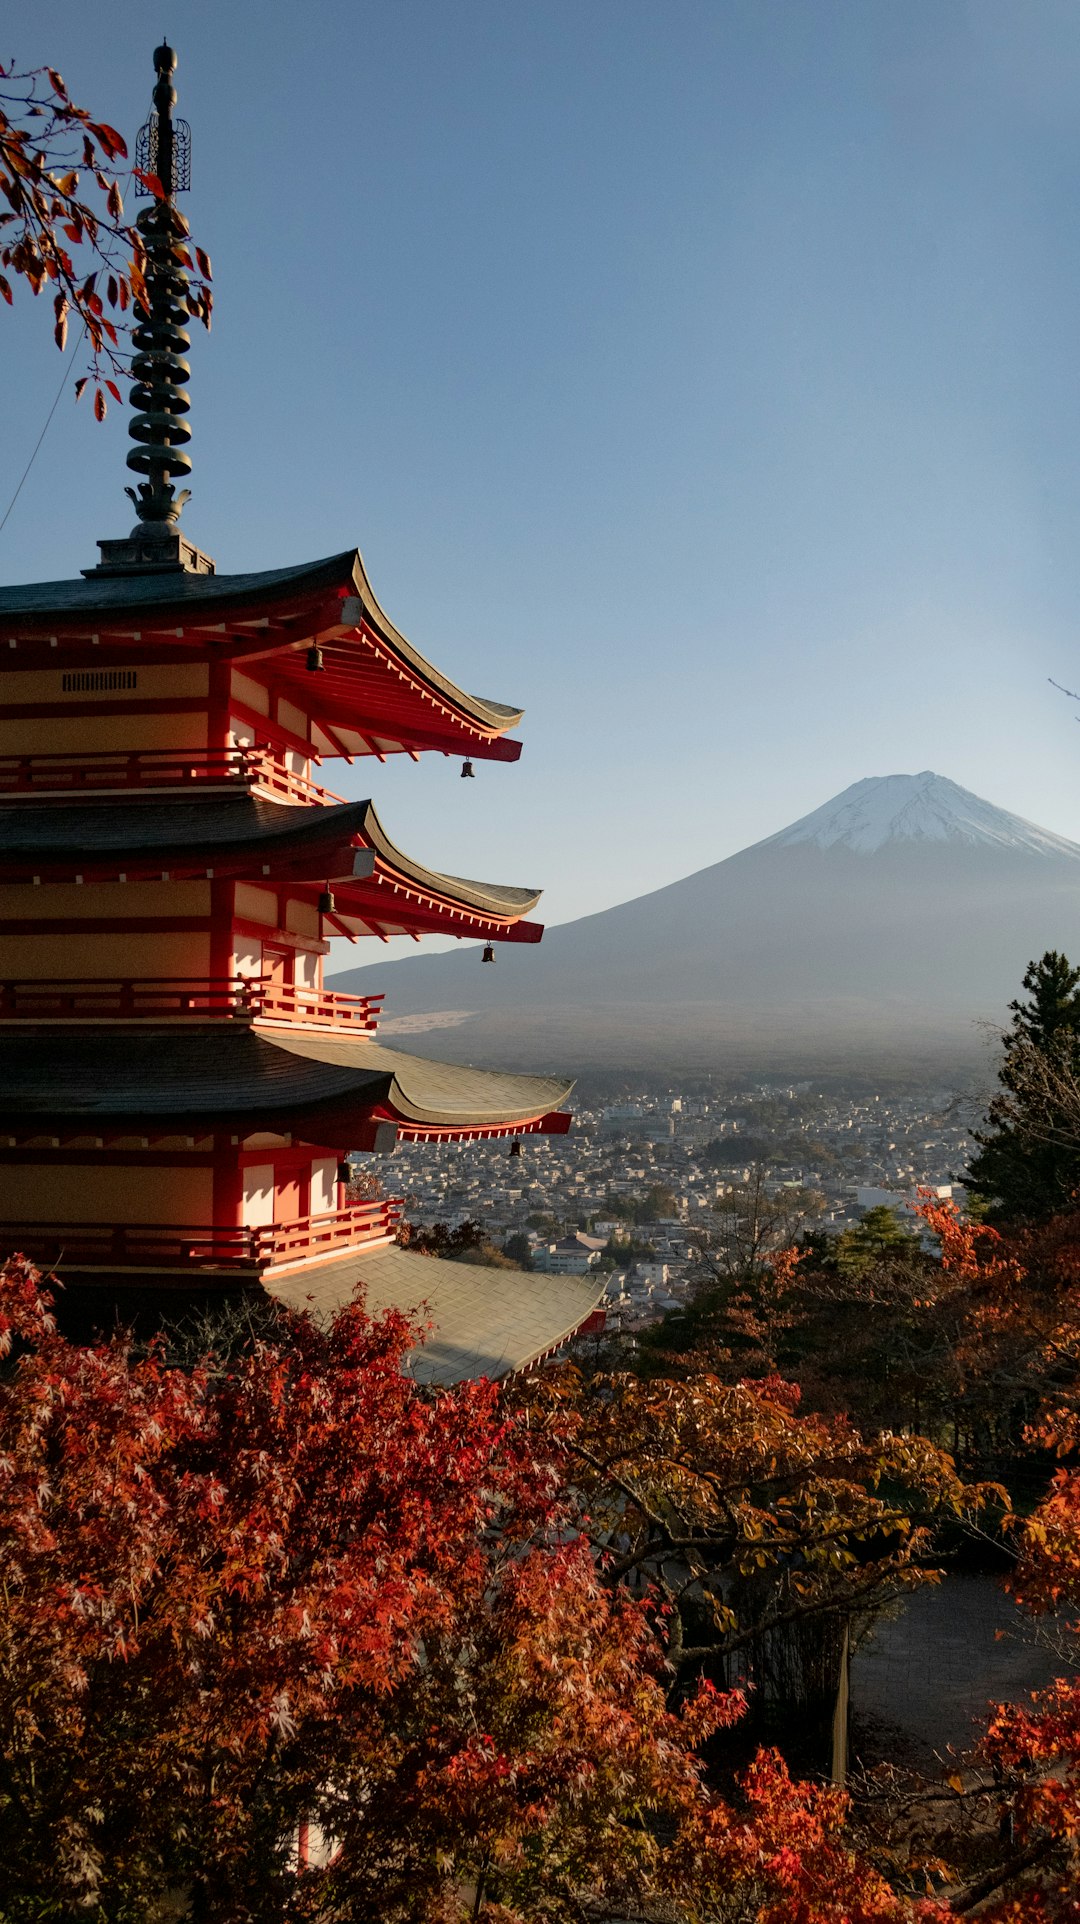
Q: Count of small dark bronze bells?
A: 6